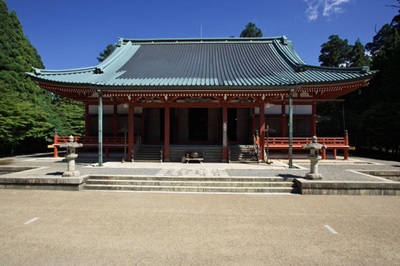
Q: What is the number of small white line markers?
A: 2